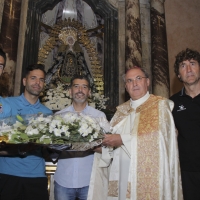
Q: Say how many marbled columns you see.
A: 3